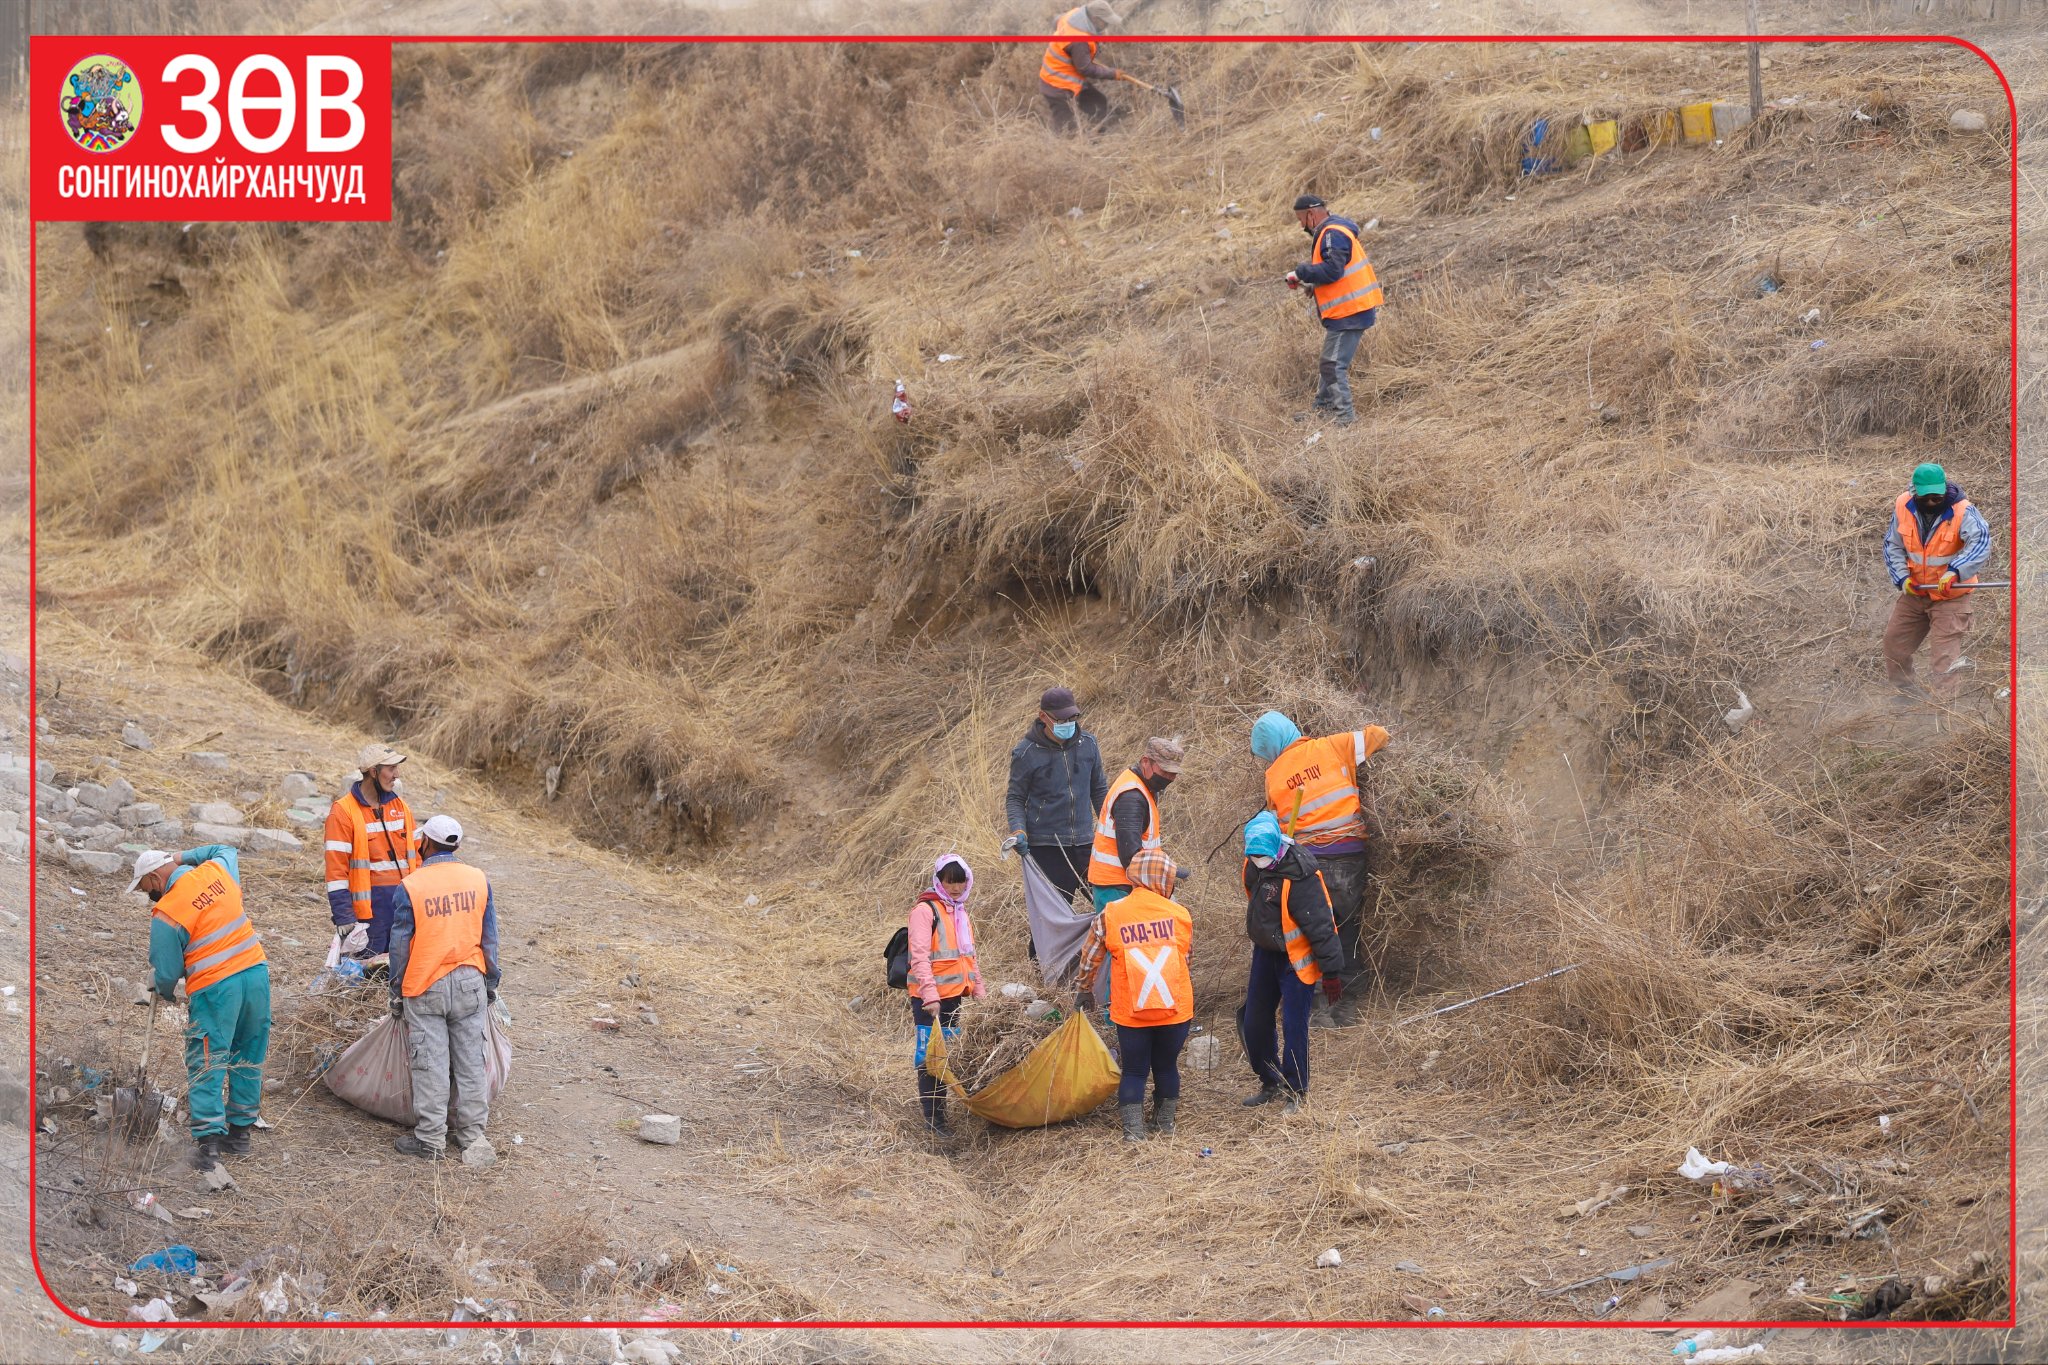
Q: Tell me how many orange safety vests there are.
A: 11